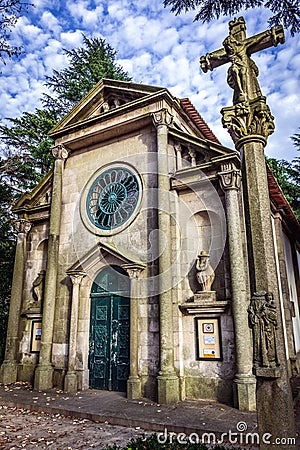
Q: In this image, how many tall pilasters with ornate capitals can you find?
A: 4